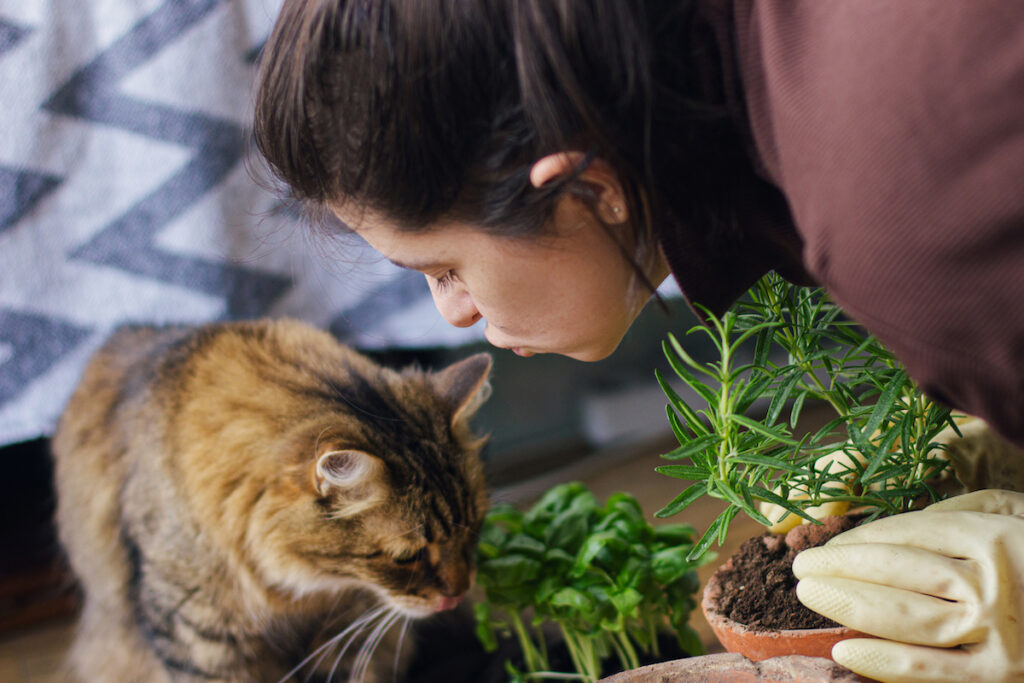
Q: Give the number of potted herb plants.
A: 2